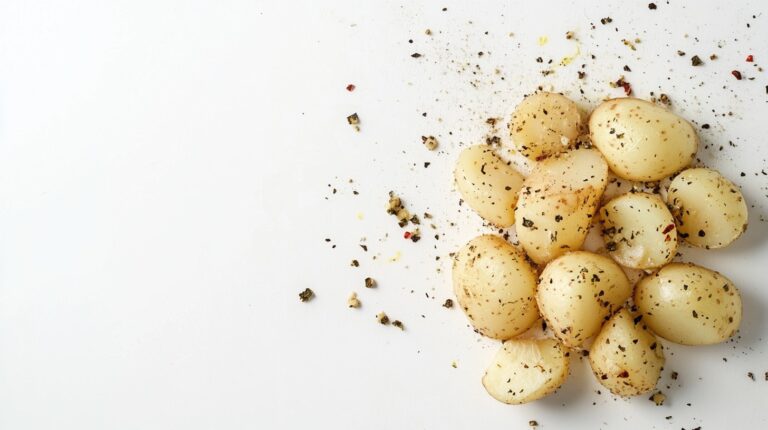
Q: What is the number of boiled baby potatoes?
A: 11